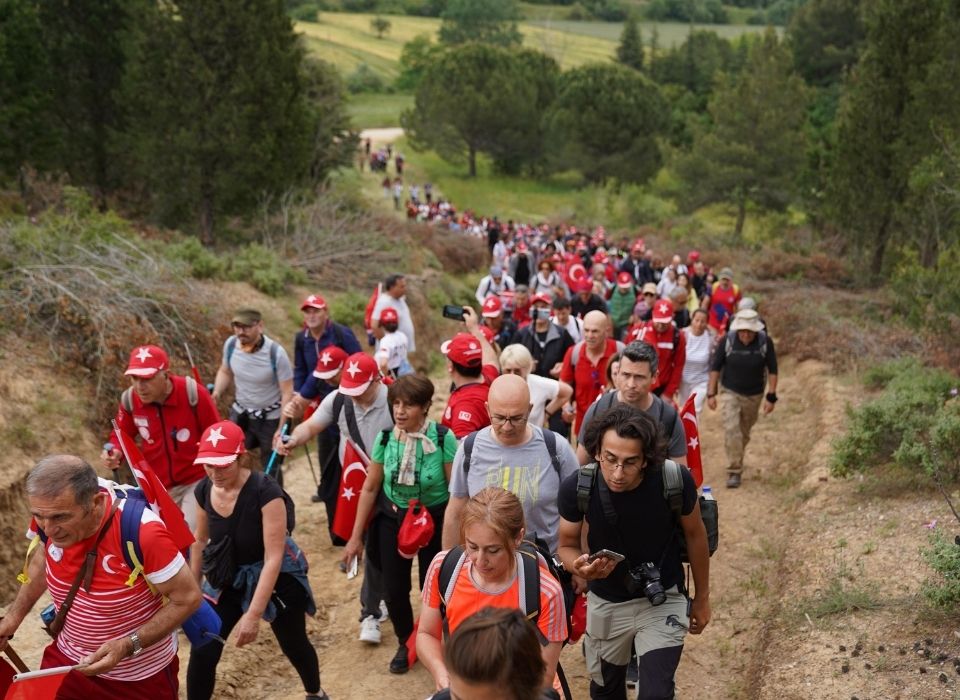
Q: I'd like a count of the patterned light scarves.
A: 1